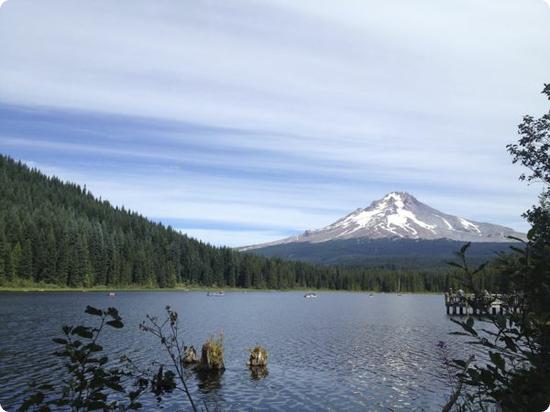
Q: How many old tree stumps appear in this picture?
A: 3